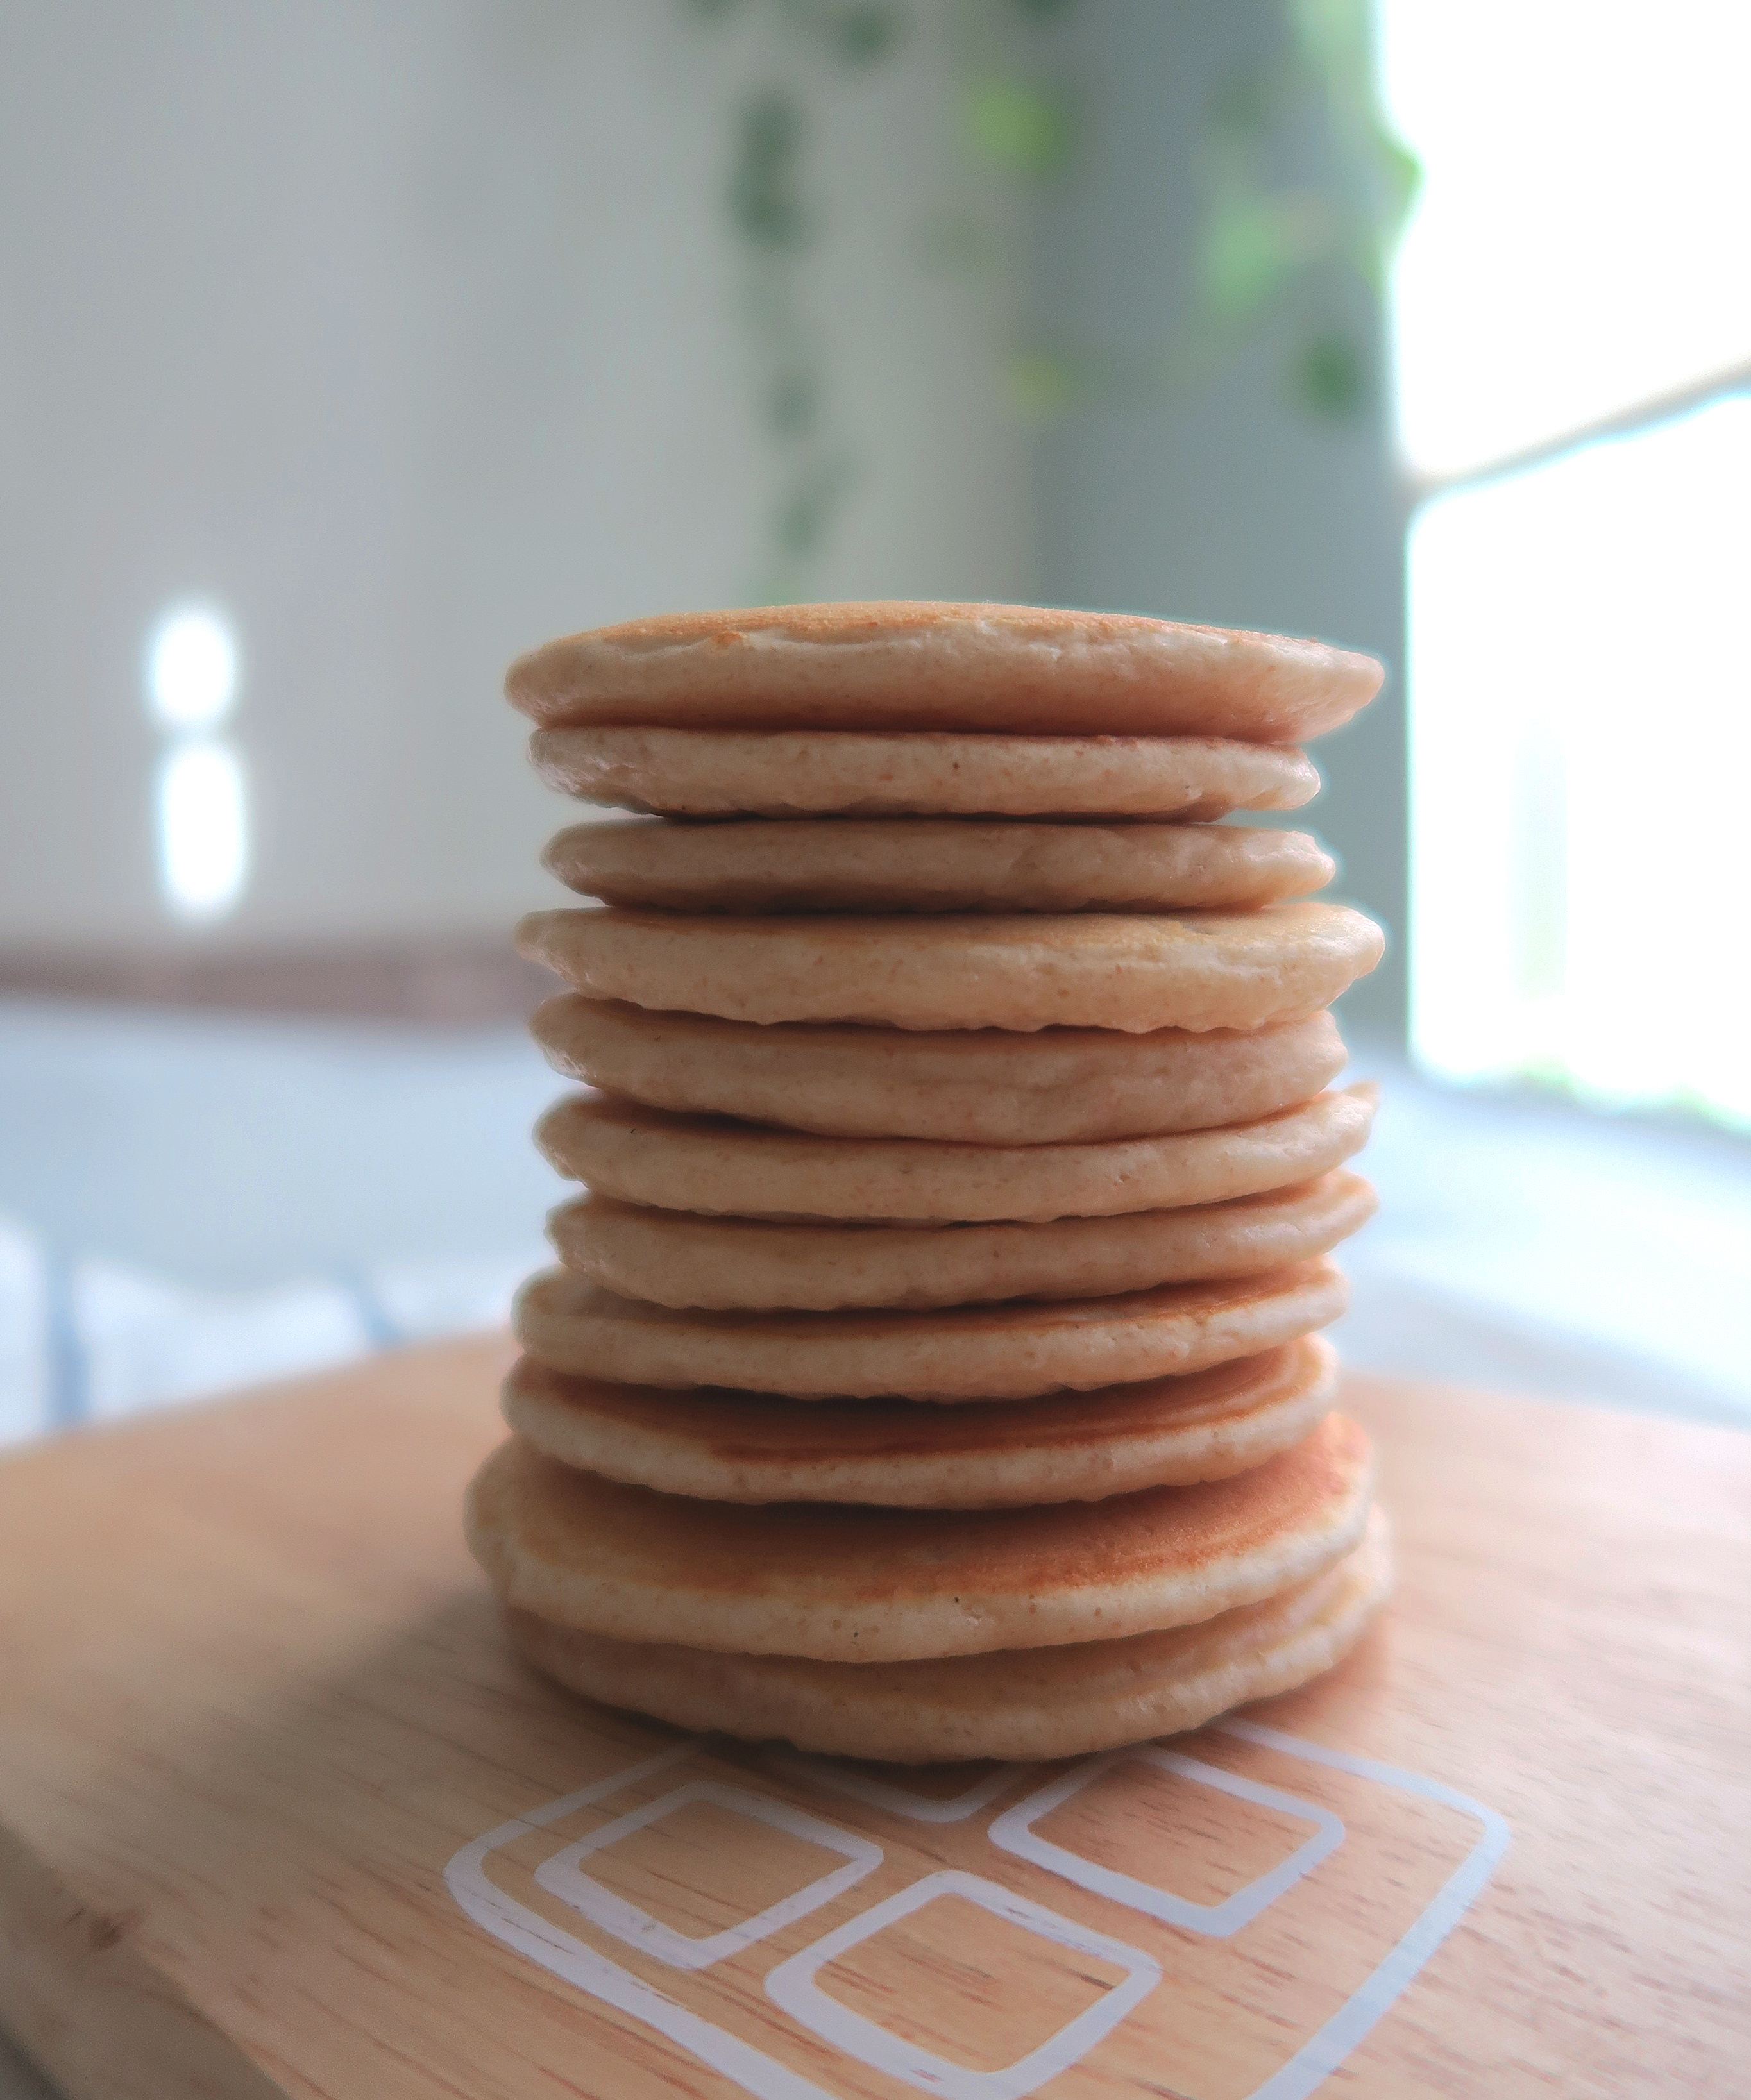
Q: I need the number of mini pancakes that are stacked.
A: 11